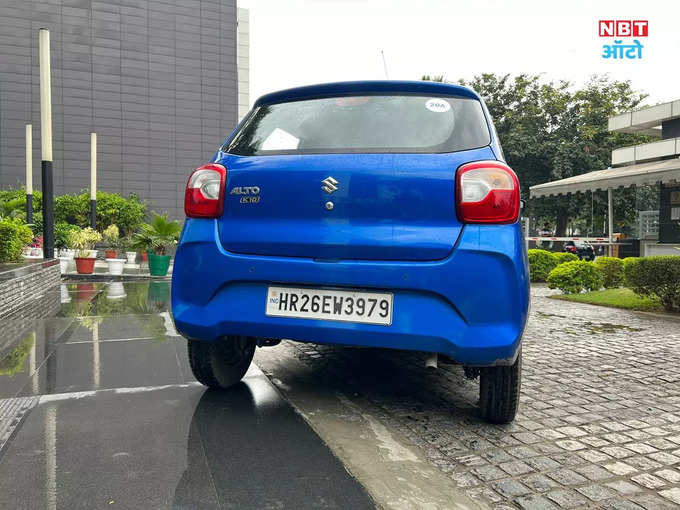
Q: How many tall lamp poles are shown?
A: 3